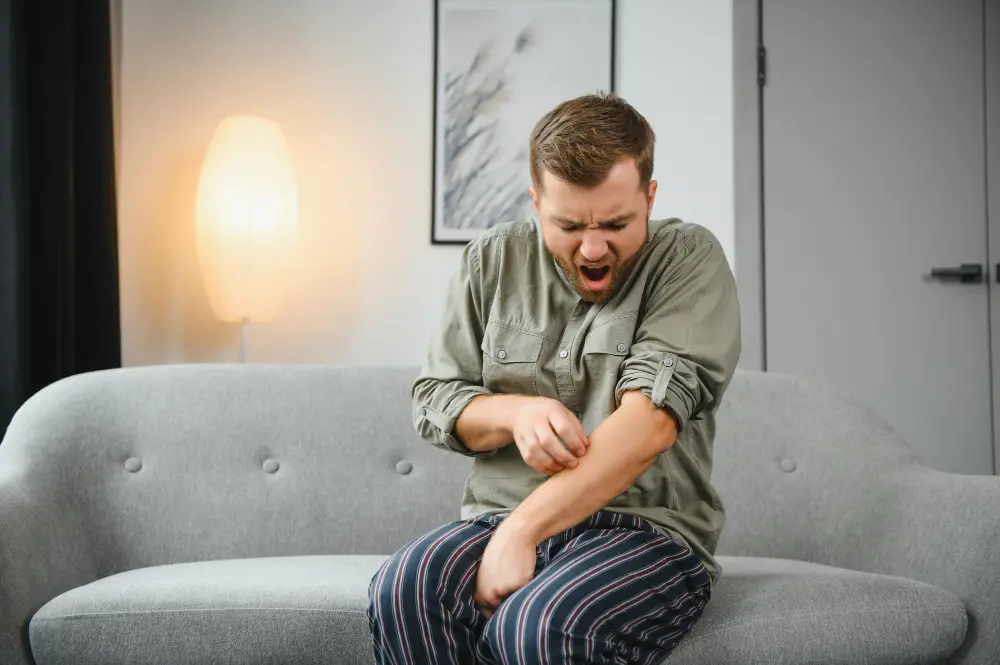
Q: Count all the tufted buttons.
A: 4